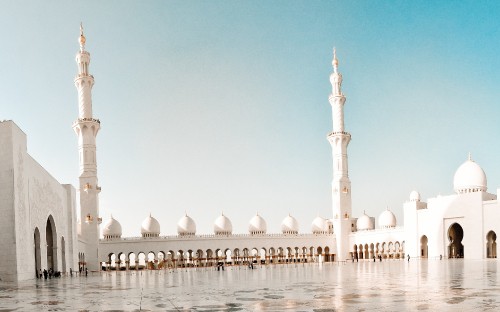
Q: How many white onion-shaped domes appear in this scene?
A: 11